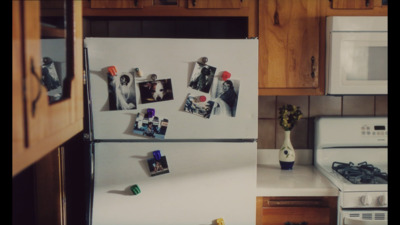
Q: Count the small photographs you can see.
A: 7